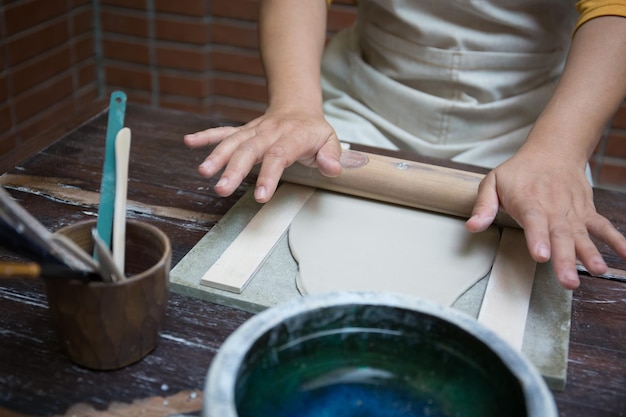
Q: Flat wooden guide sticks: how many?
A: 2